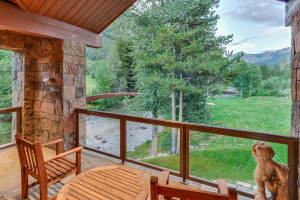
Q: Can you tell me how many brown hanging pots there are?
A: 0